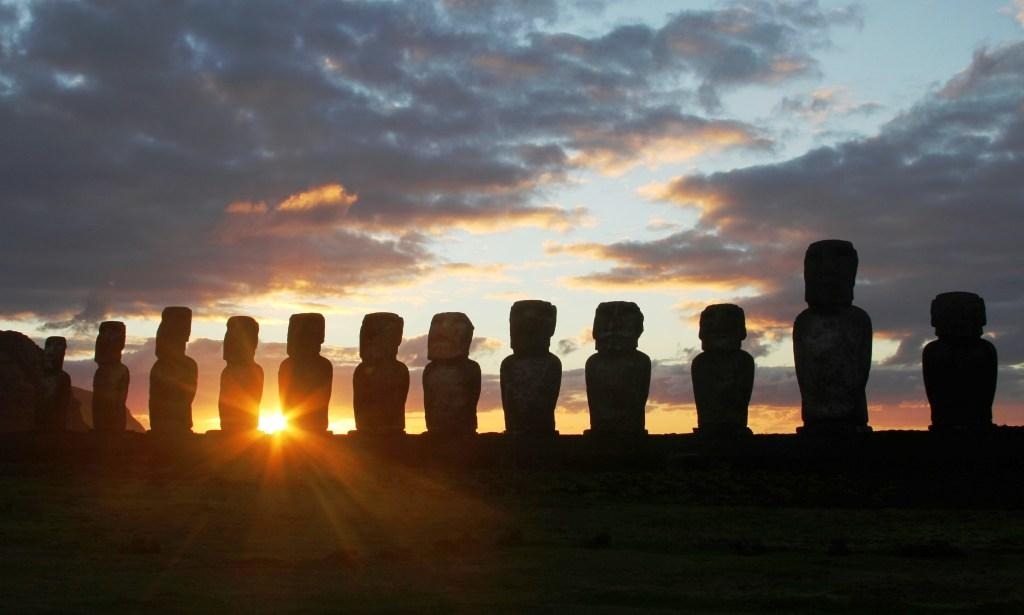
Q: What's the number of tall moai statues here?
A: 12